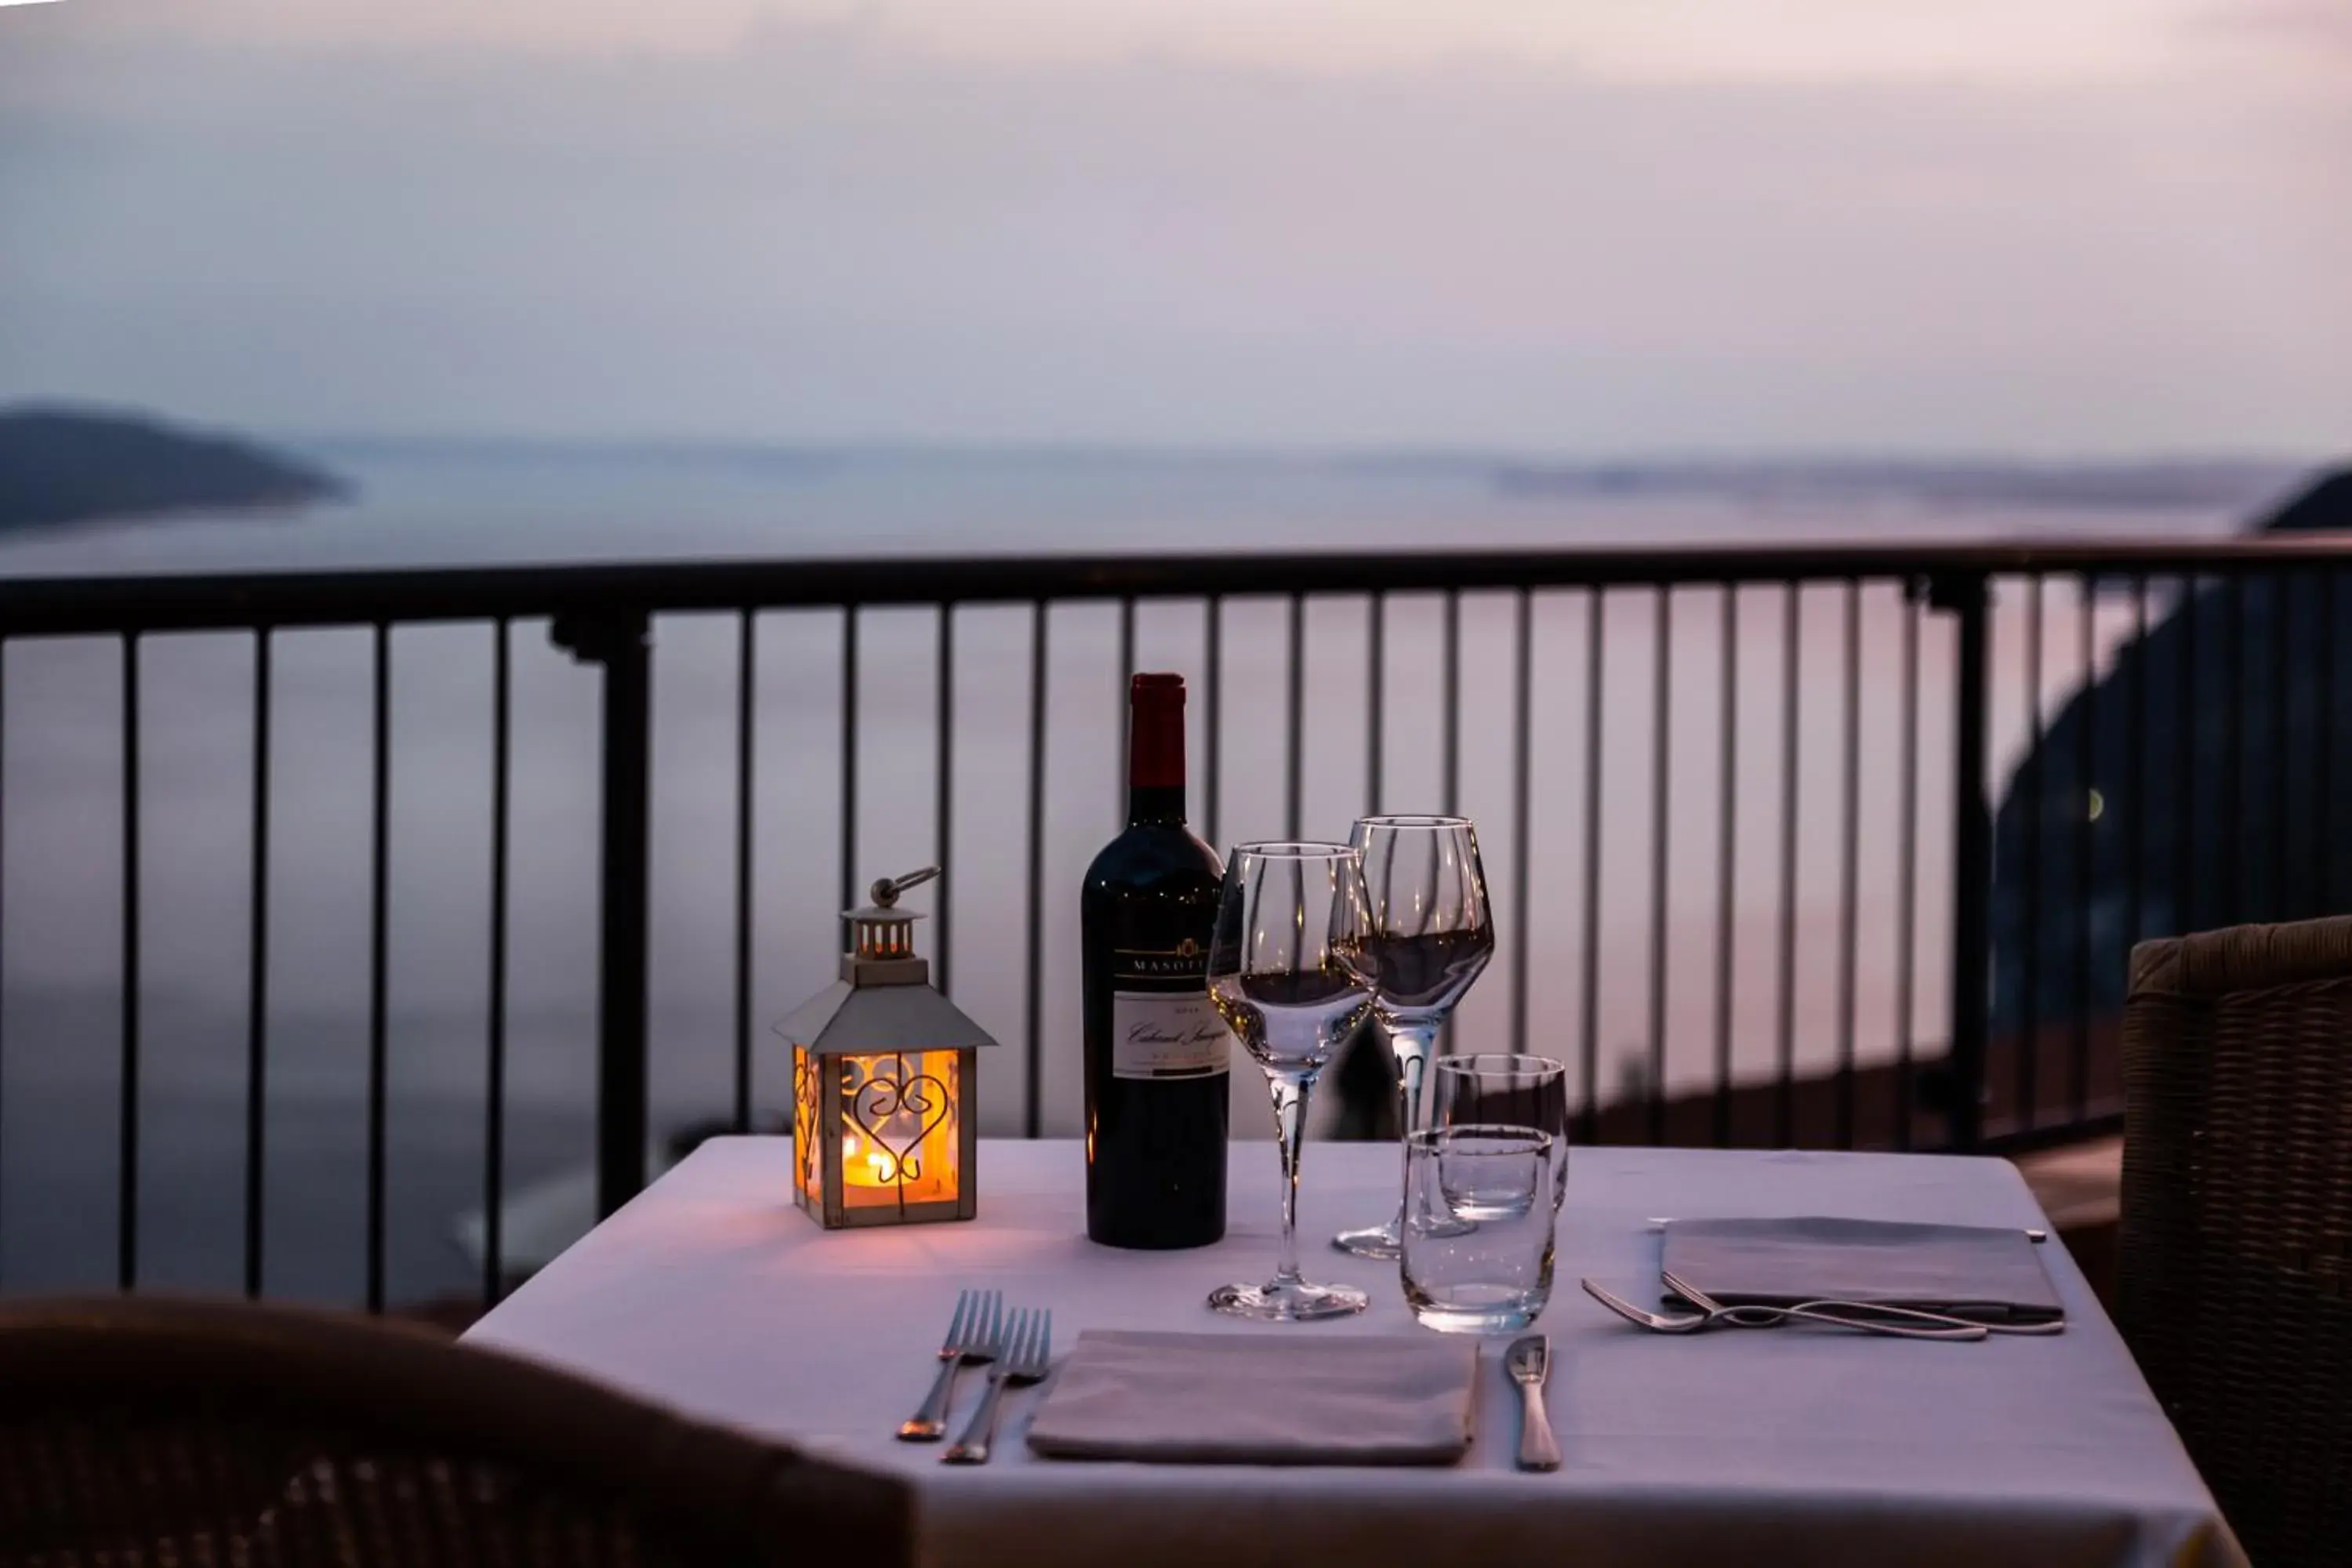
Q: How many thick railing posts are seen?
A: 2